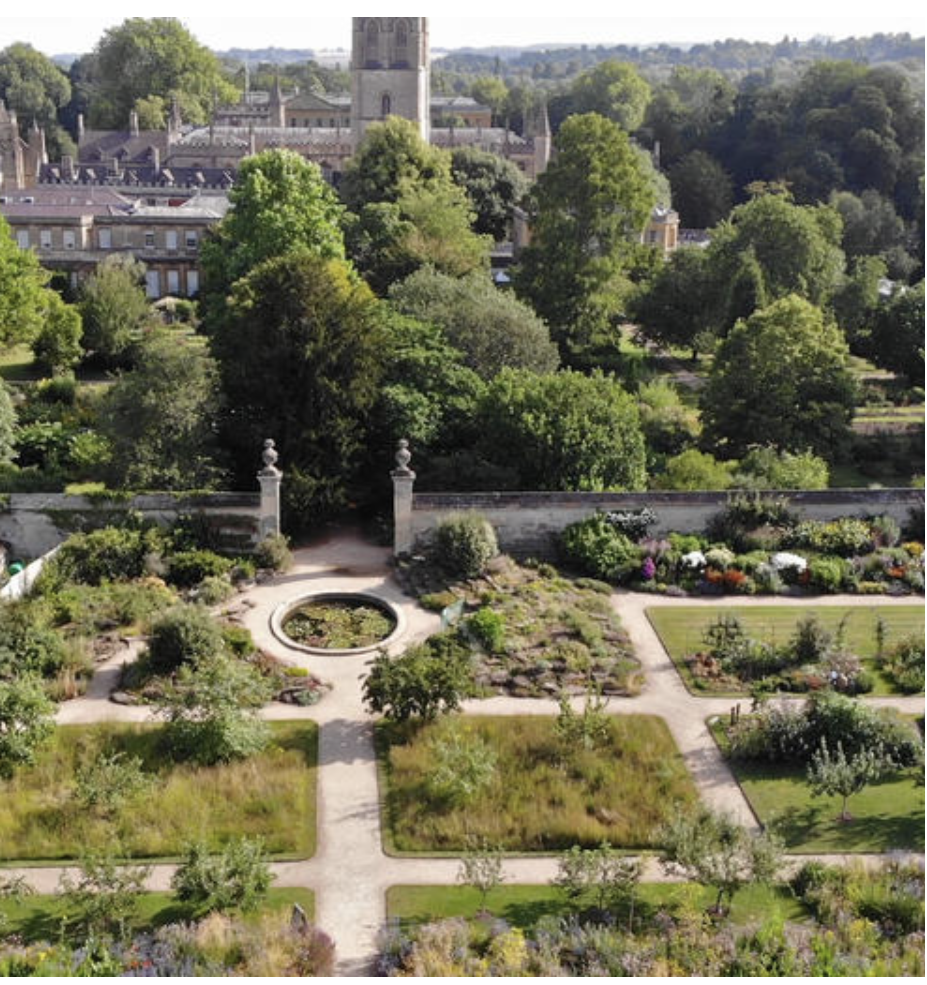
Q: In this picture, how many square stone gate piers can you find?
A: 2